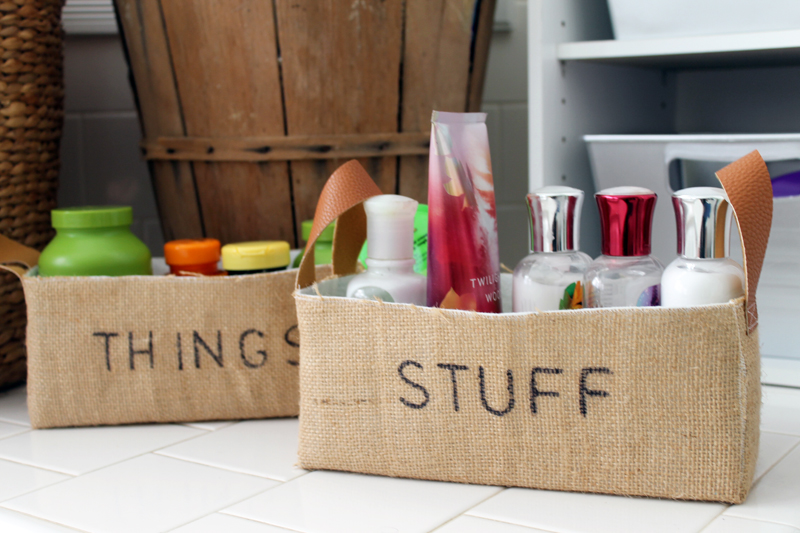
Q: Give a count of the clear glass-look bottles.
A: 3